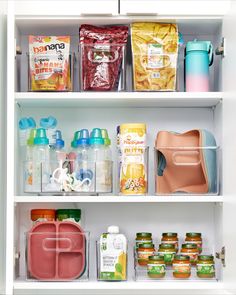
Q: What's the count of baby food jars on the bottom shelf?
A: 9